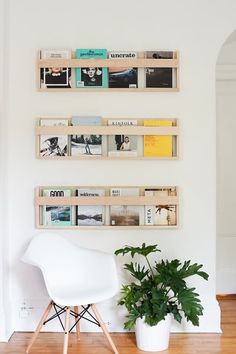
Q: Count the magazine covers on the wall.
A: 12